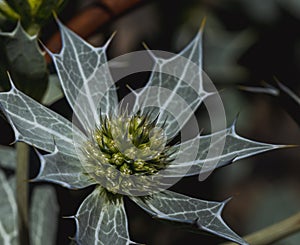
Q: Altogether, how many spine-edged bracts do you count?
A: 7